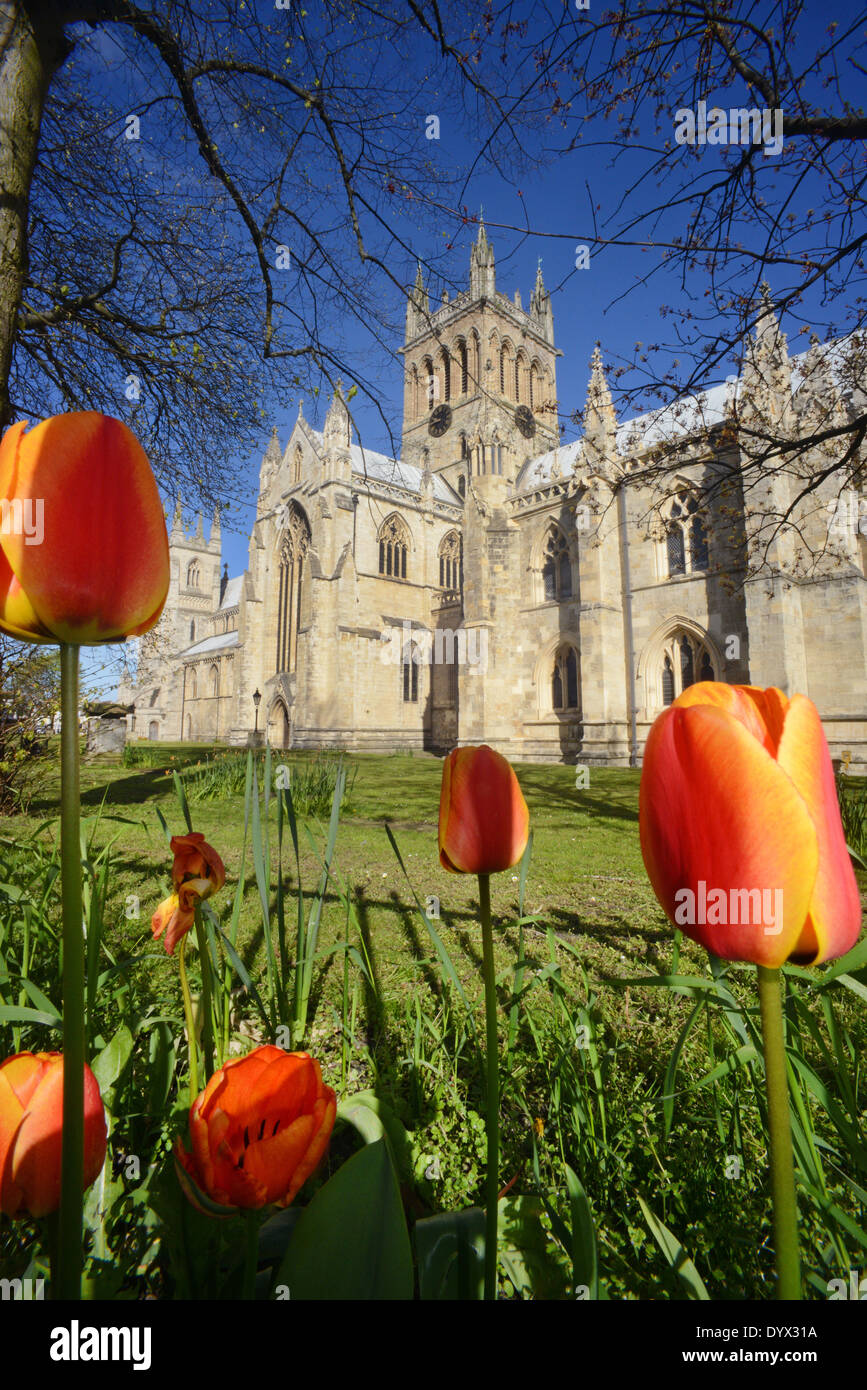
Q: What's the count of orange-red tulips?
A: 6